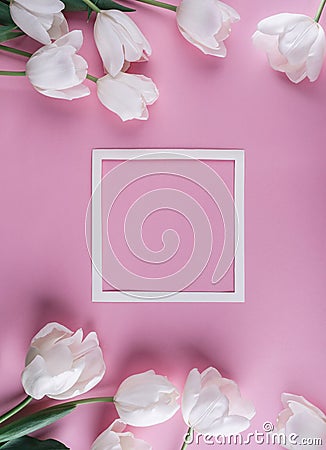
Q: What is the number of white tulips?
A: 11